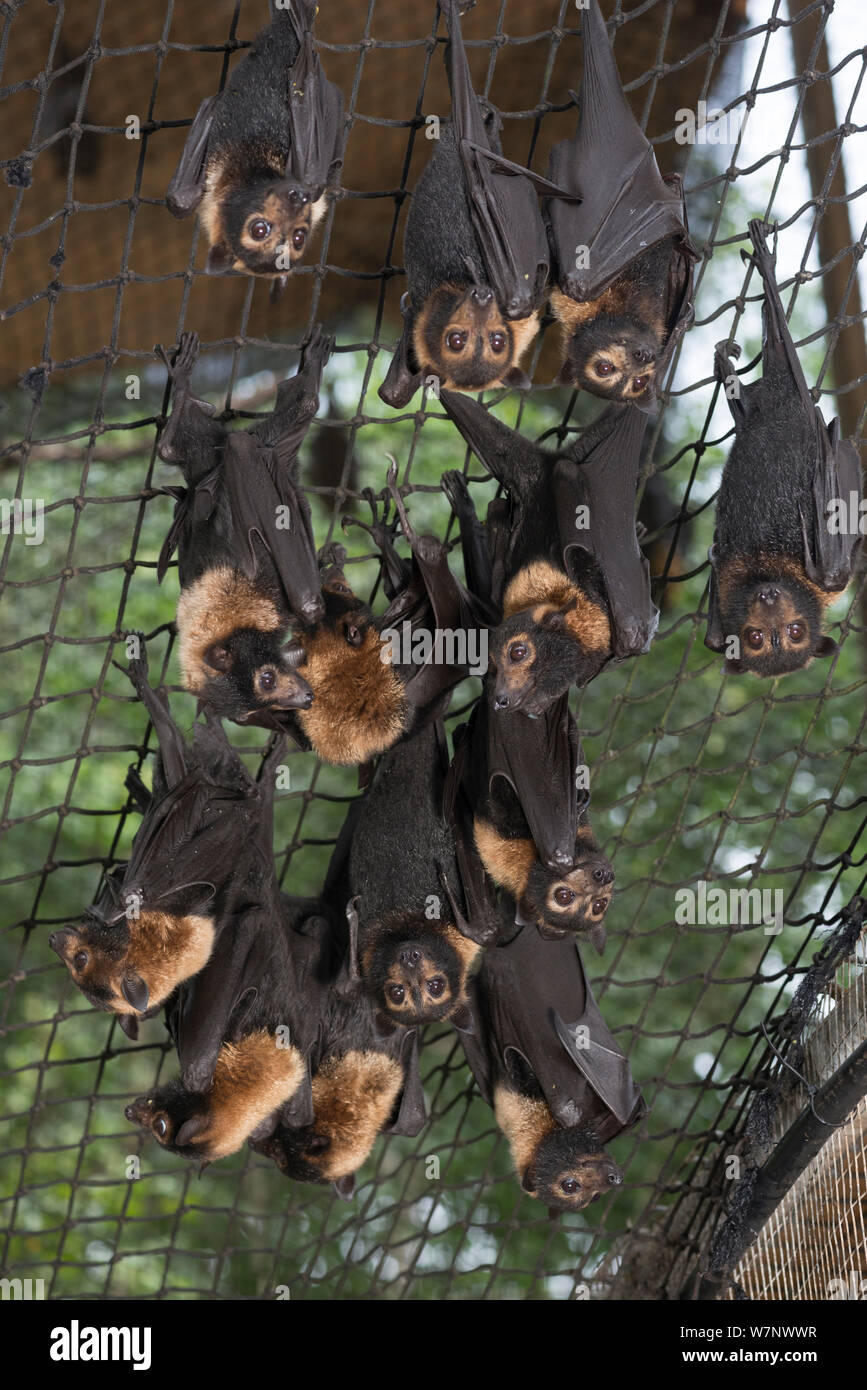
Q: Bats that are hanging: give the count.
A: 13